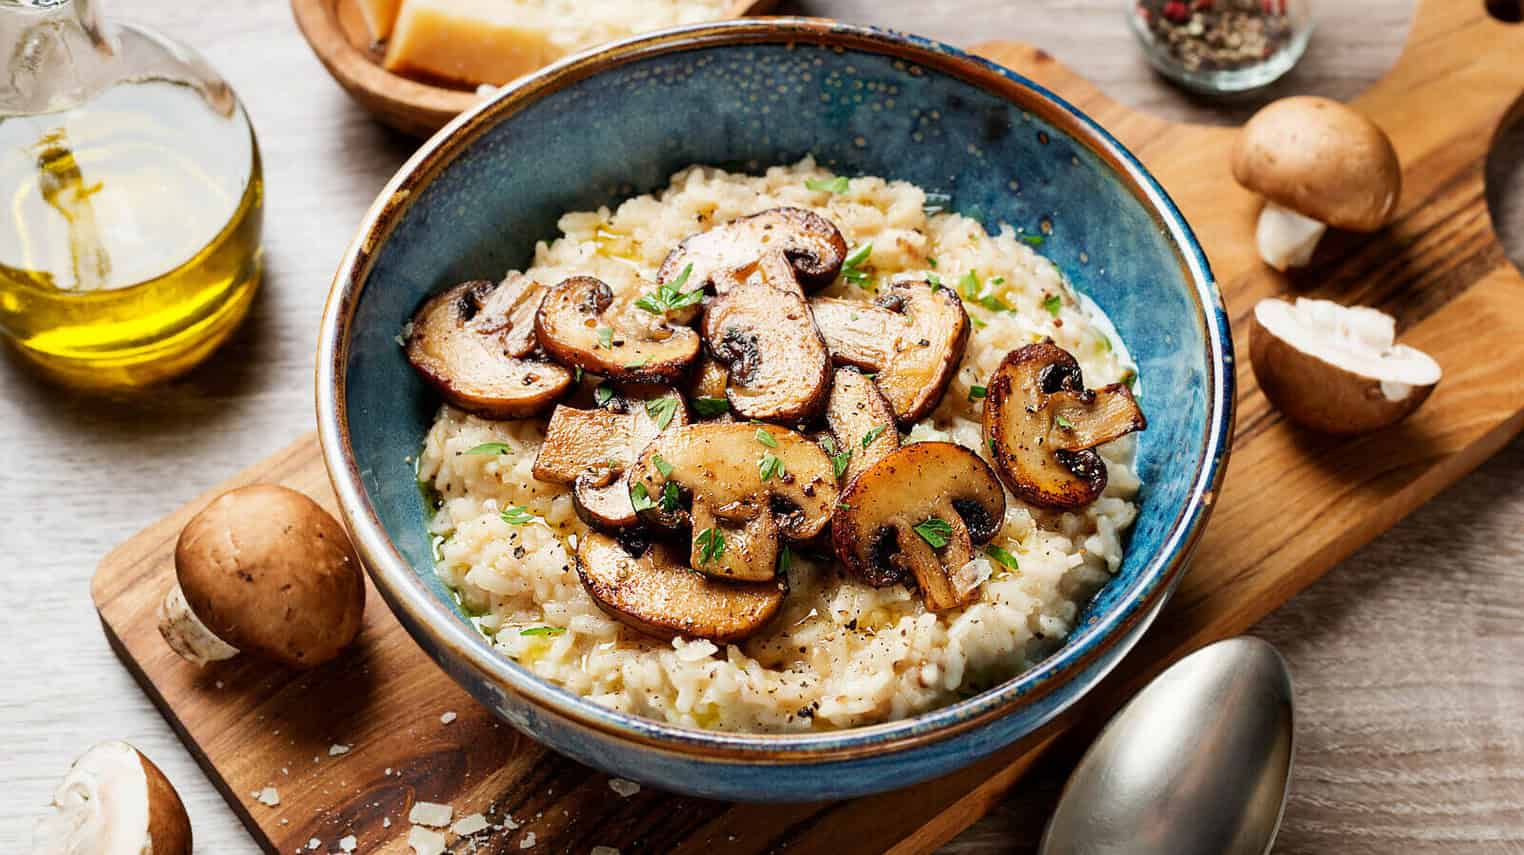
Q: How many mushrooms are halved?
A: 2